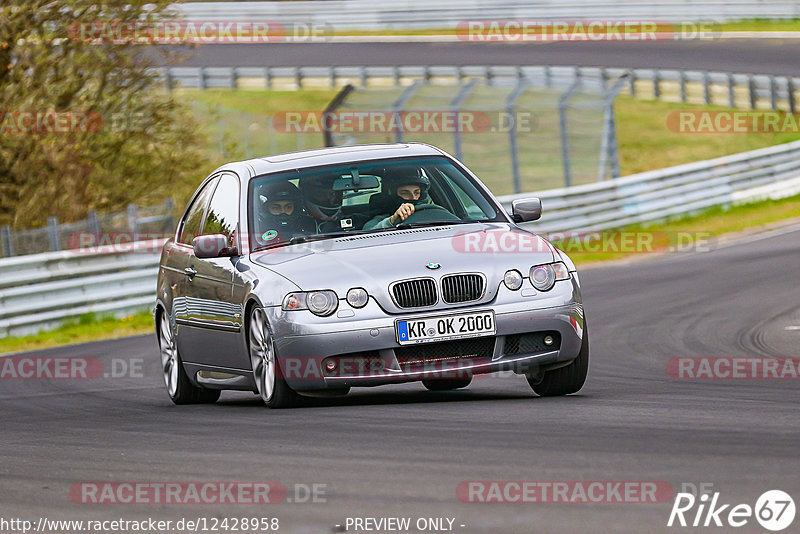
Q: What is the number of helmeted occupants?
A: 3